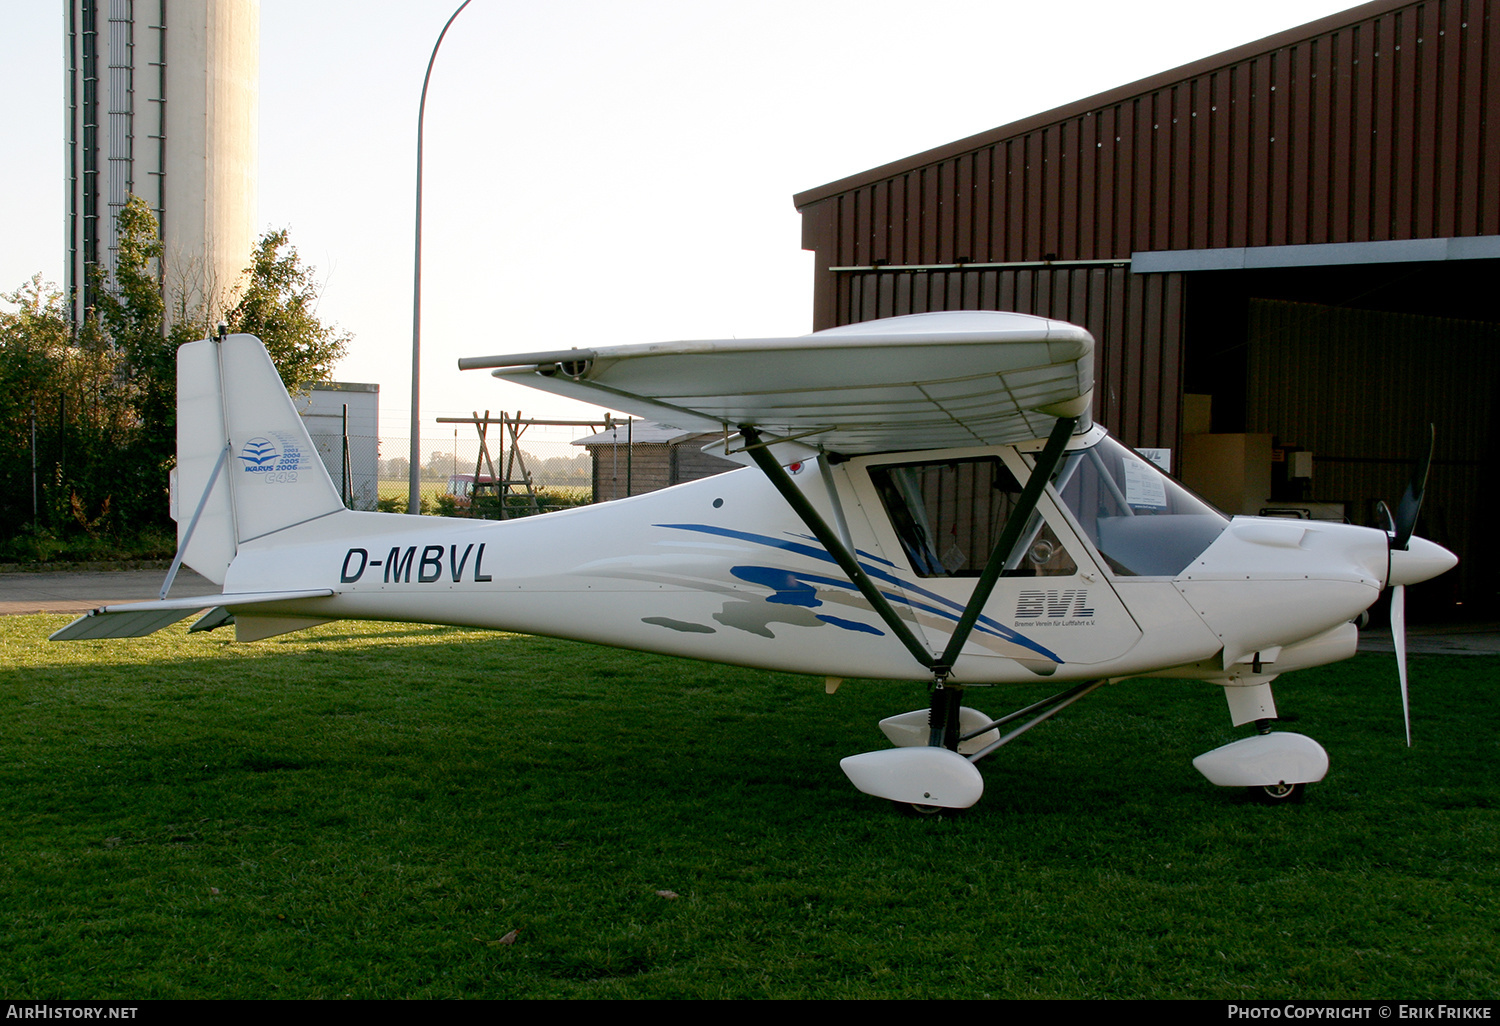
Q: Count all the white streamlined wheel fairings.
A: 3